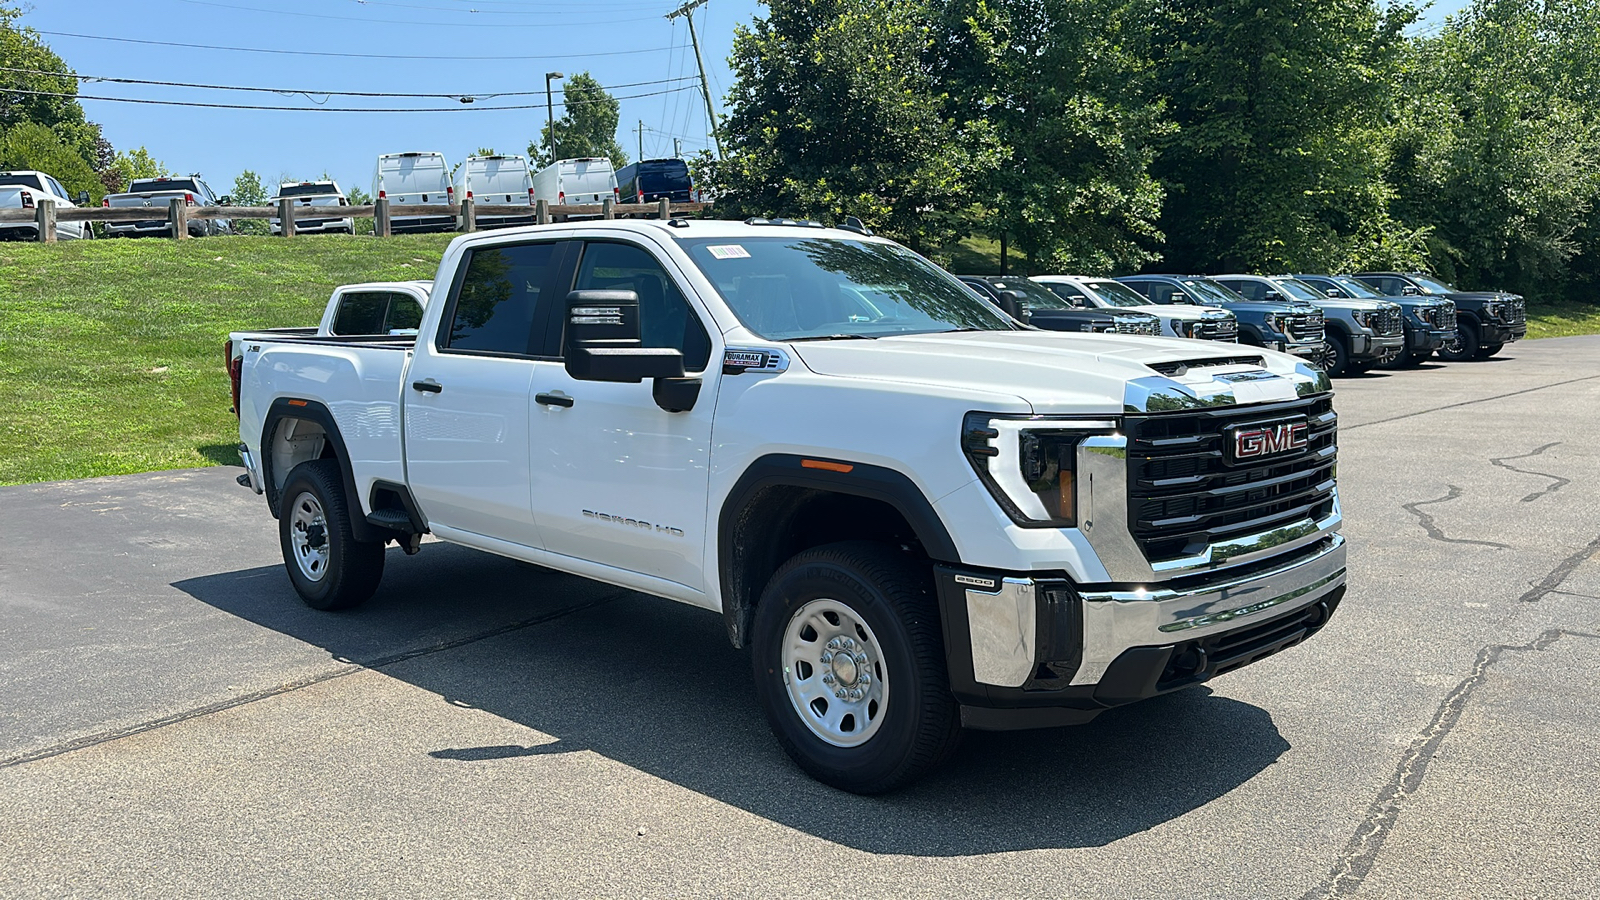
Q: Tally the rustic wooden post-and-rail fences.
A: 1